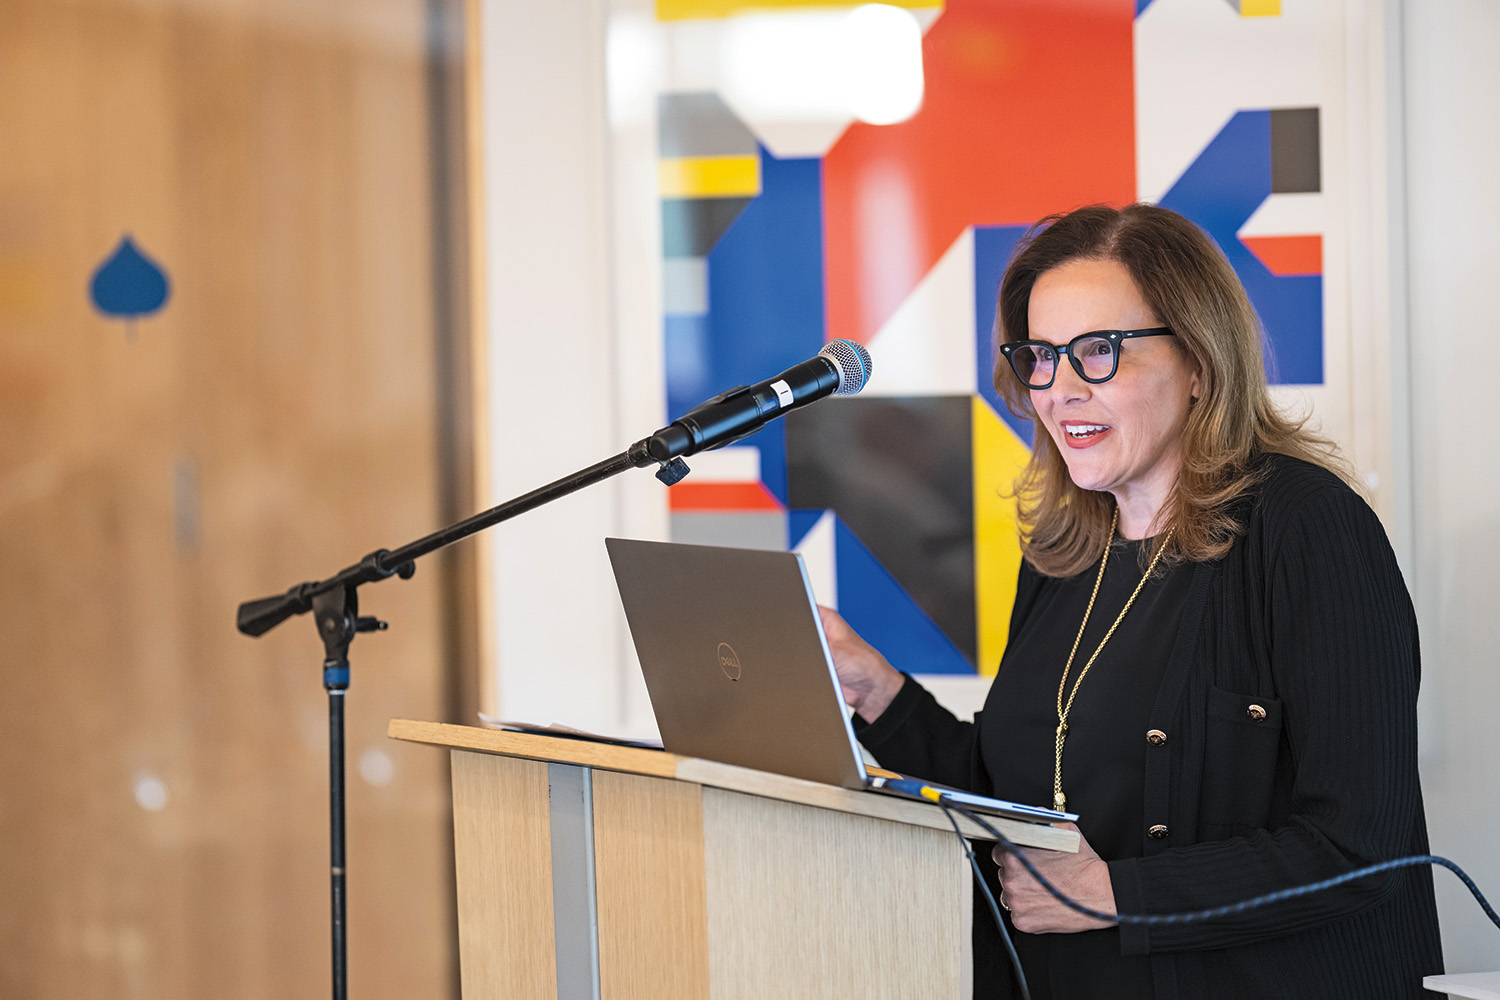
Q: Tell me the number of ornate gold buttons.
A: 3